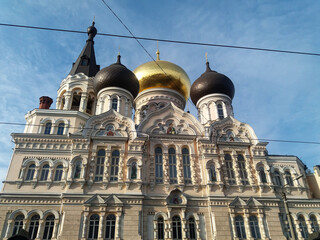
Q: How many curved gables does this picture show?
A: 3